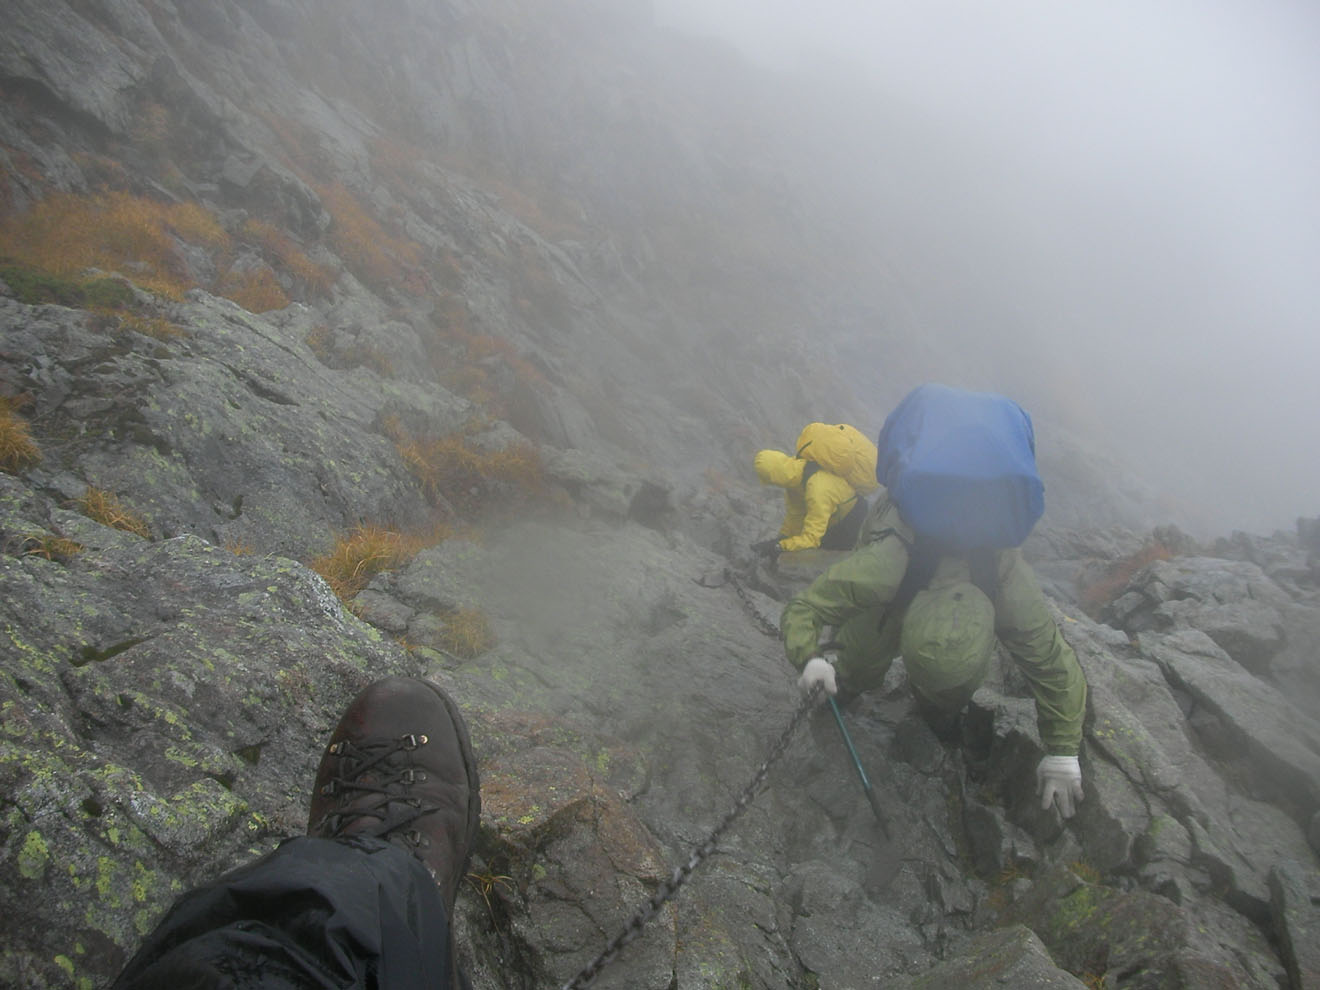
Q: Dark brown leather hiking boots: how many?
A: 1